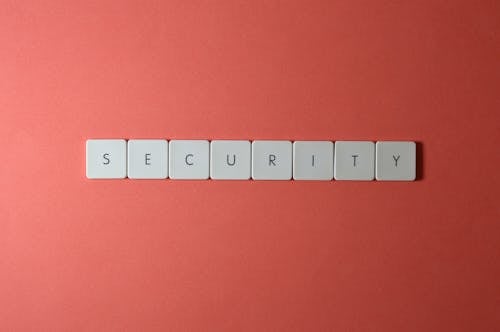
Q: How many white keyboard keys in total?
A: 8